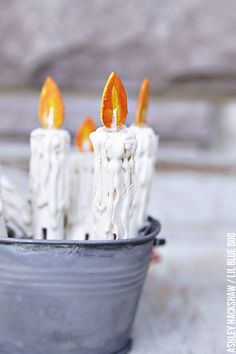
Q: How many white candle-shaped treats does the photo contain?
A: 4